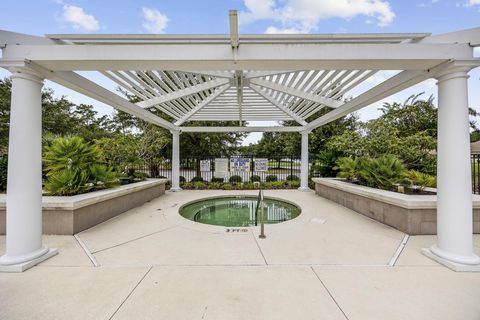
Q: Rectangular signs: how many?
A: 4